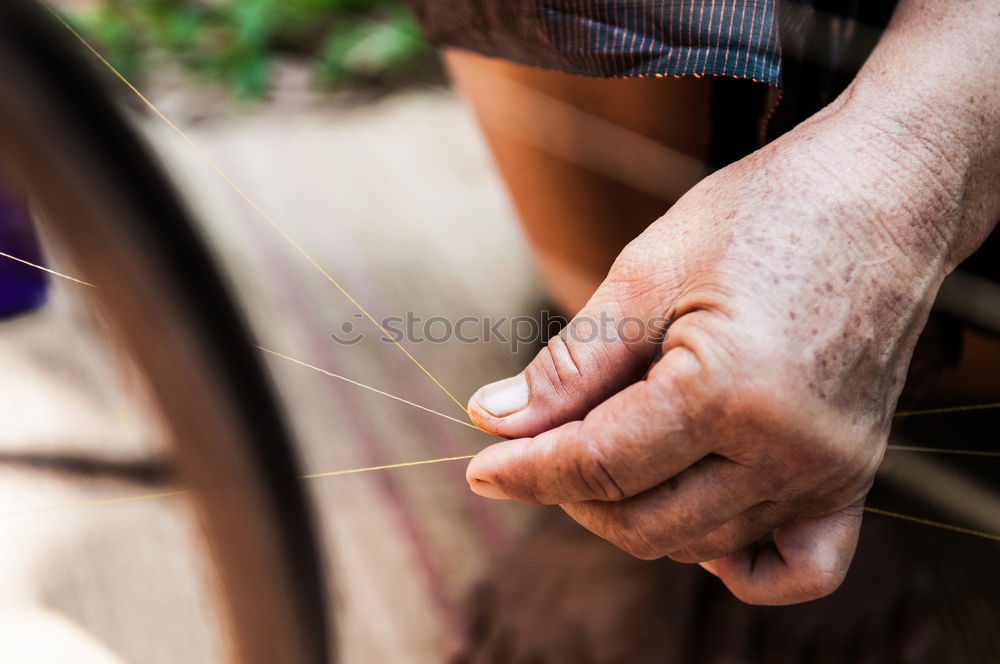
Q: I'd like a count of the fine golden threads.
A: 3